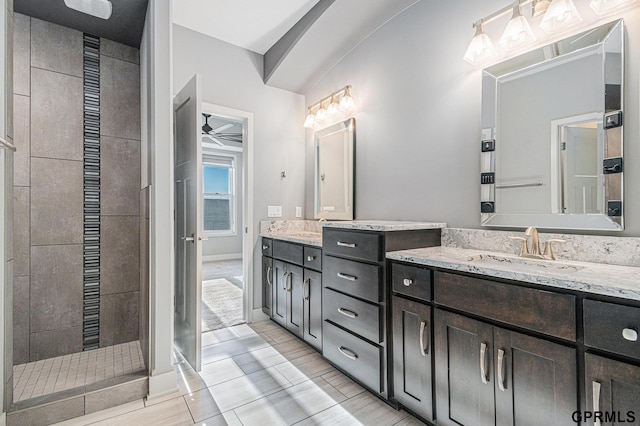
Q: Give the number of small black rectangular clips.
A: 6